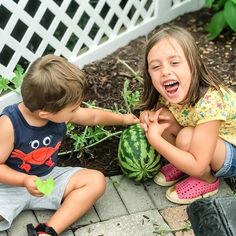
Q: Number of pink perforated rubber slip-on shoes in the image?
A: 2